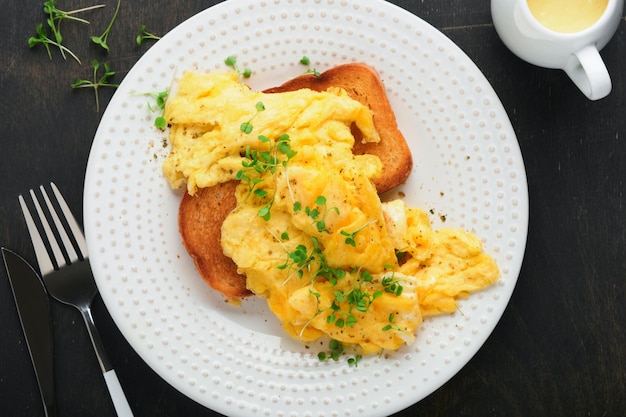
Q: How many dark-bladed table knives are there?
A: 1